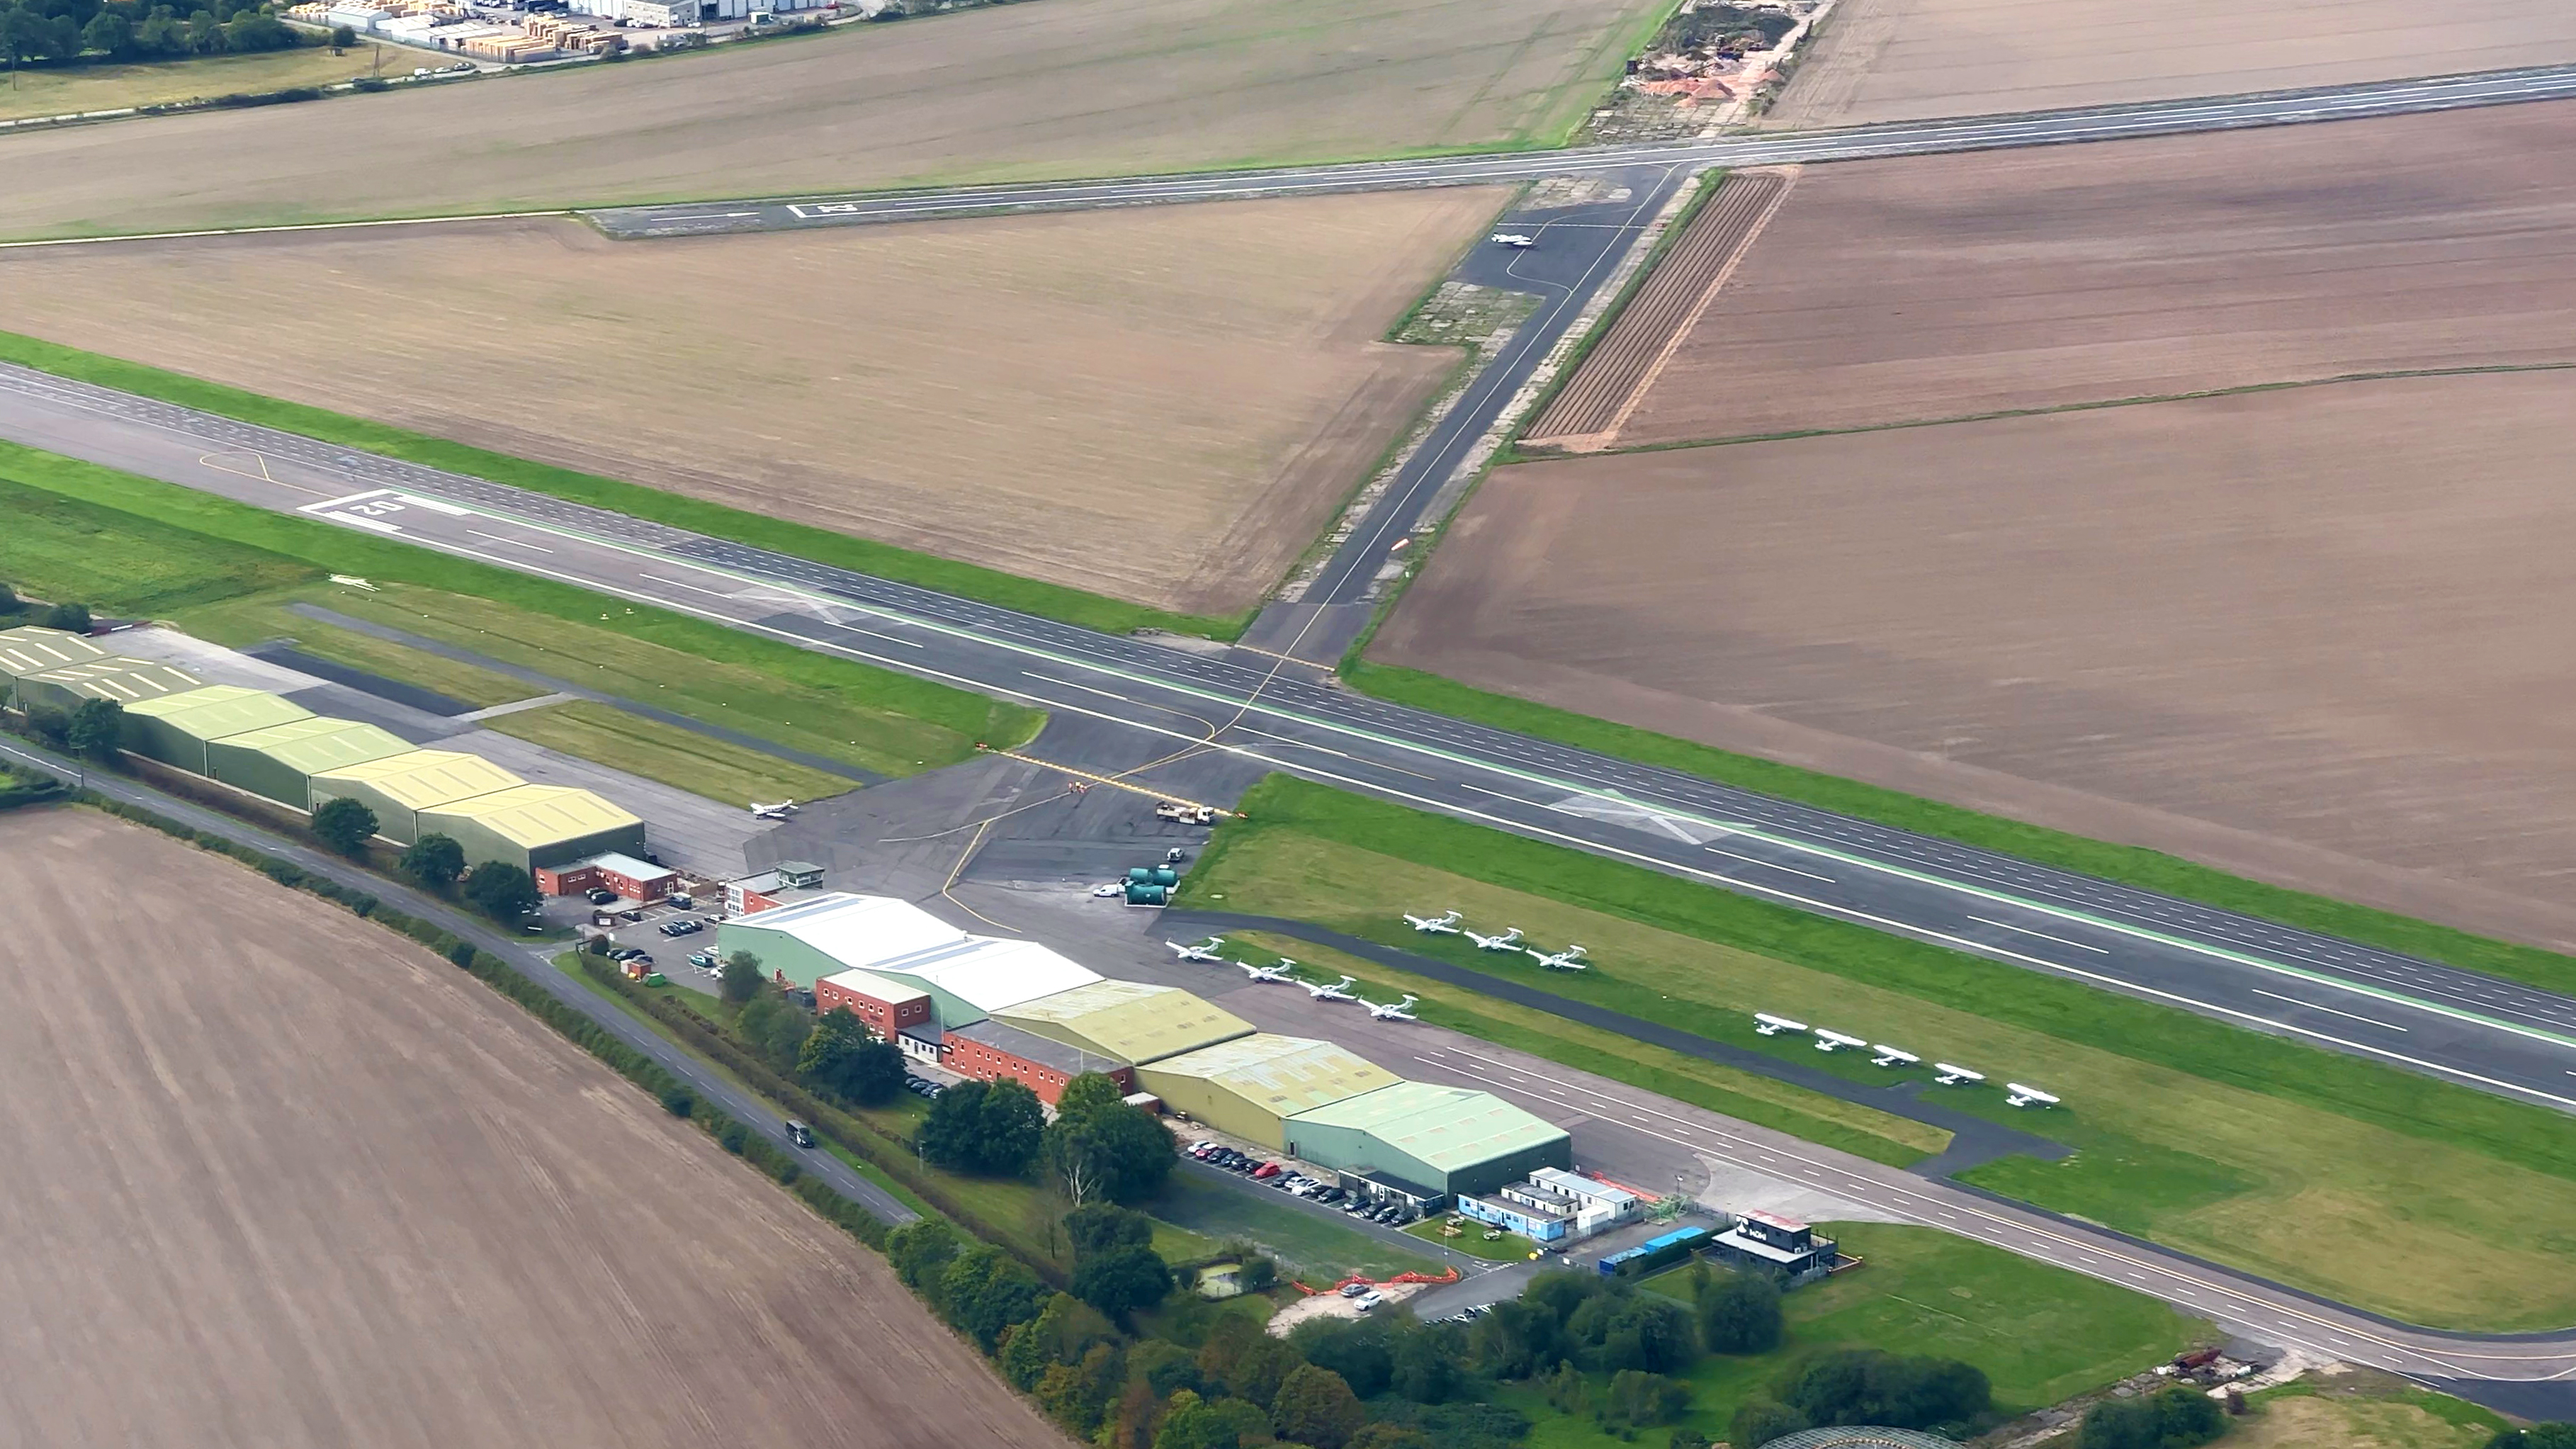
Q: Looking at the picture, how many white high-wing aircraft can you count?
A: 5